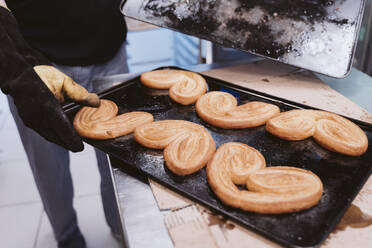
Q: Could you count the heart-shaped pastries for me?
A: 6